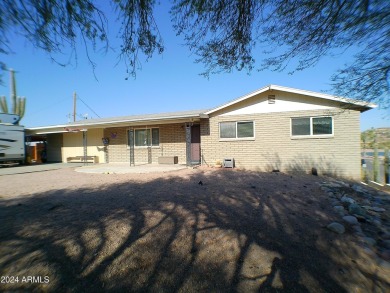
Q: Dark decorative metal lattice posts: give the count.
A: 3